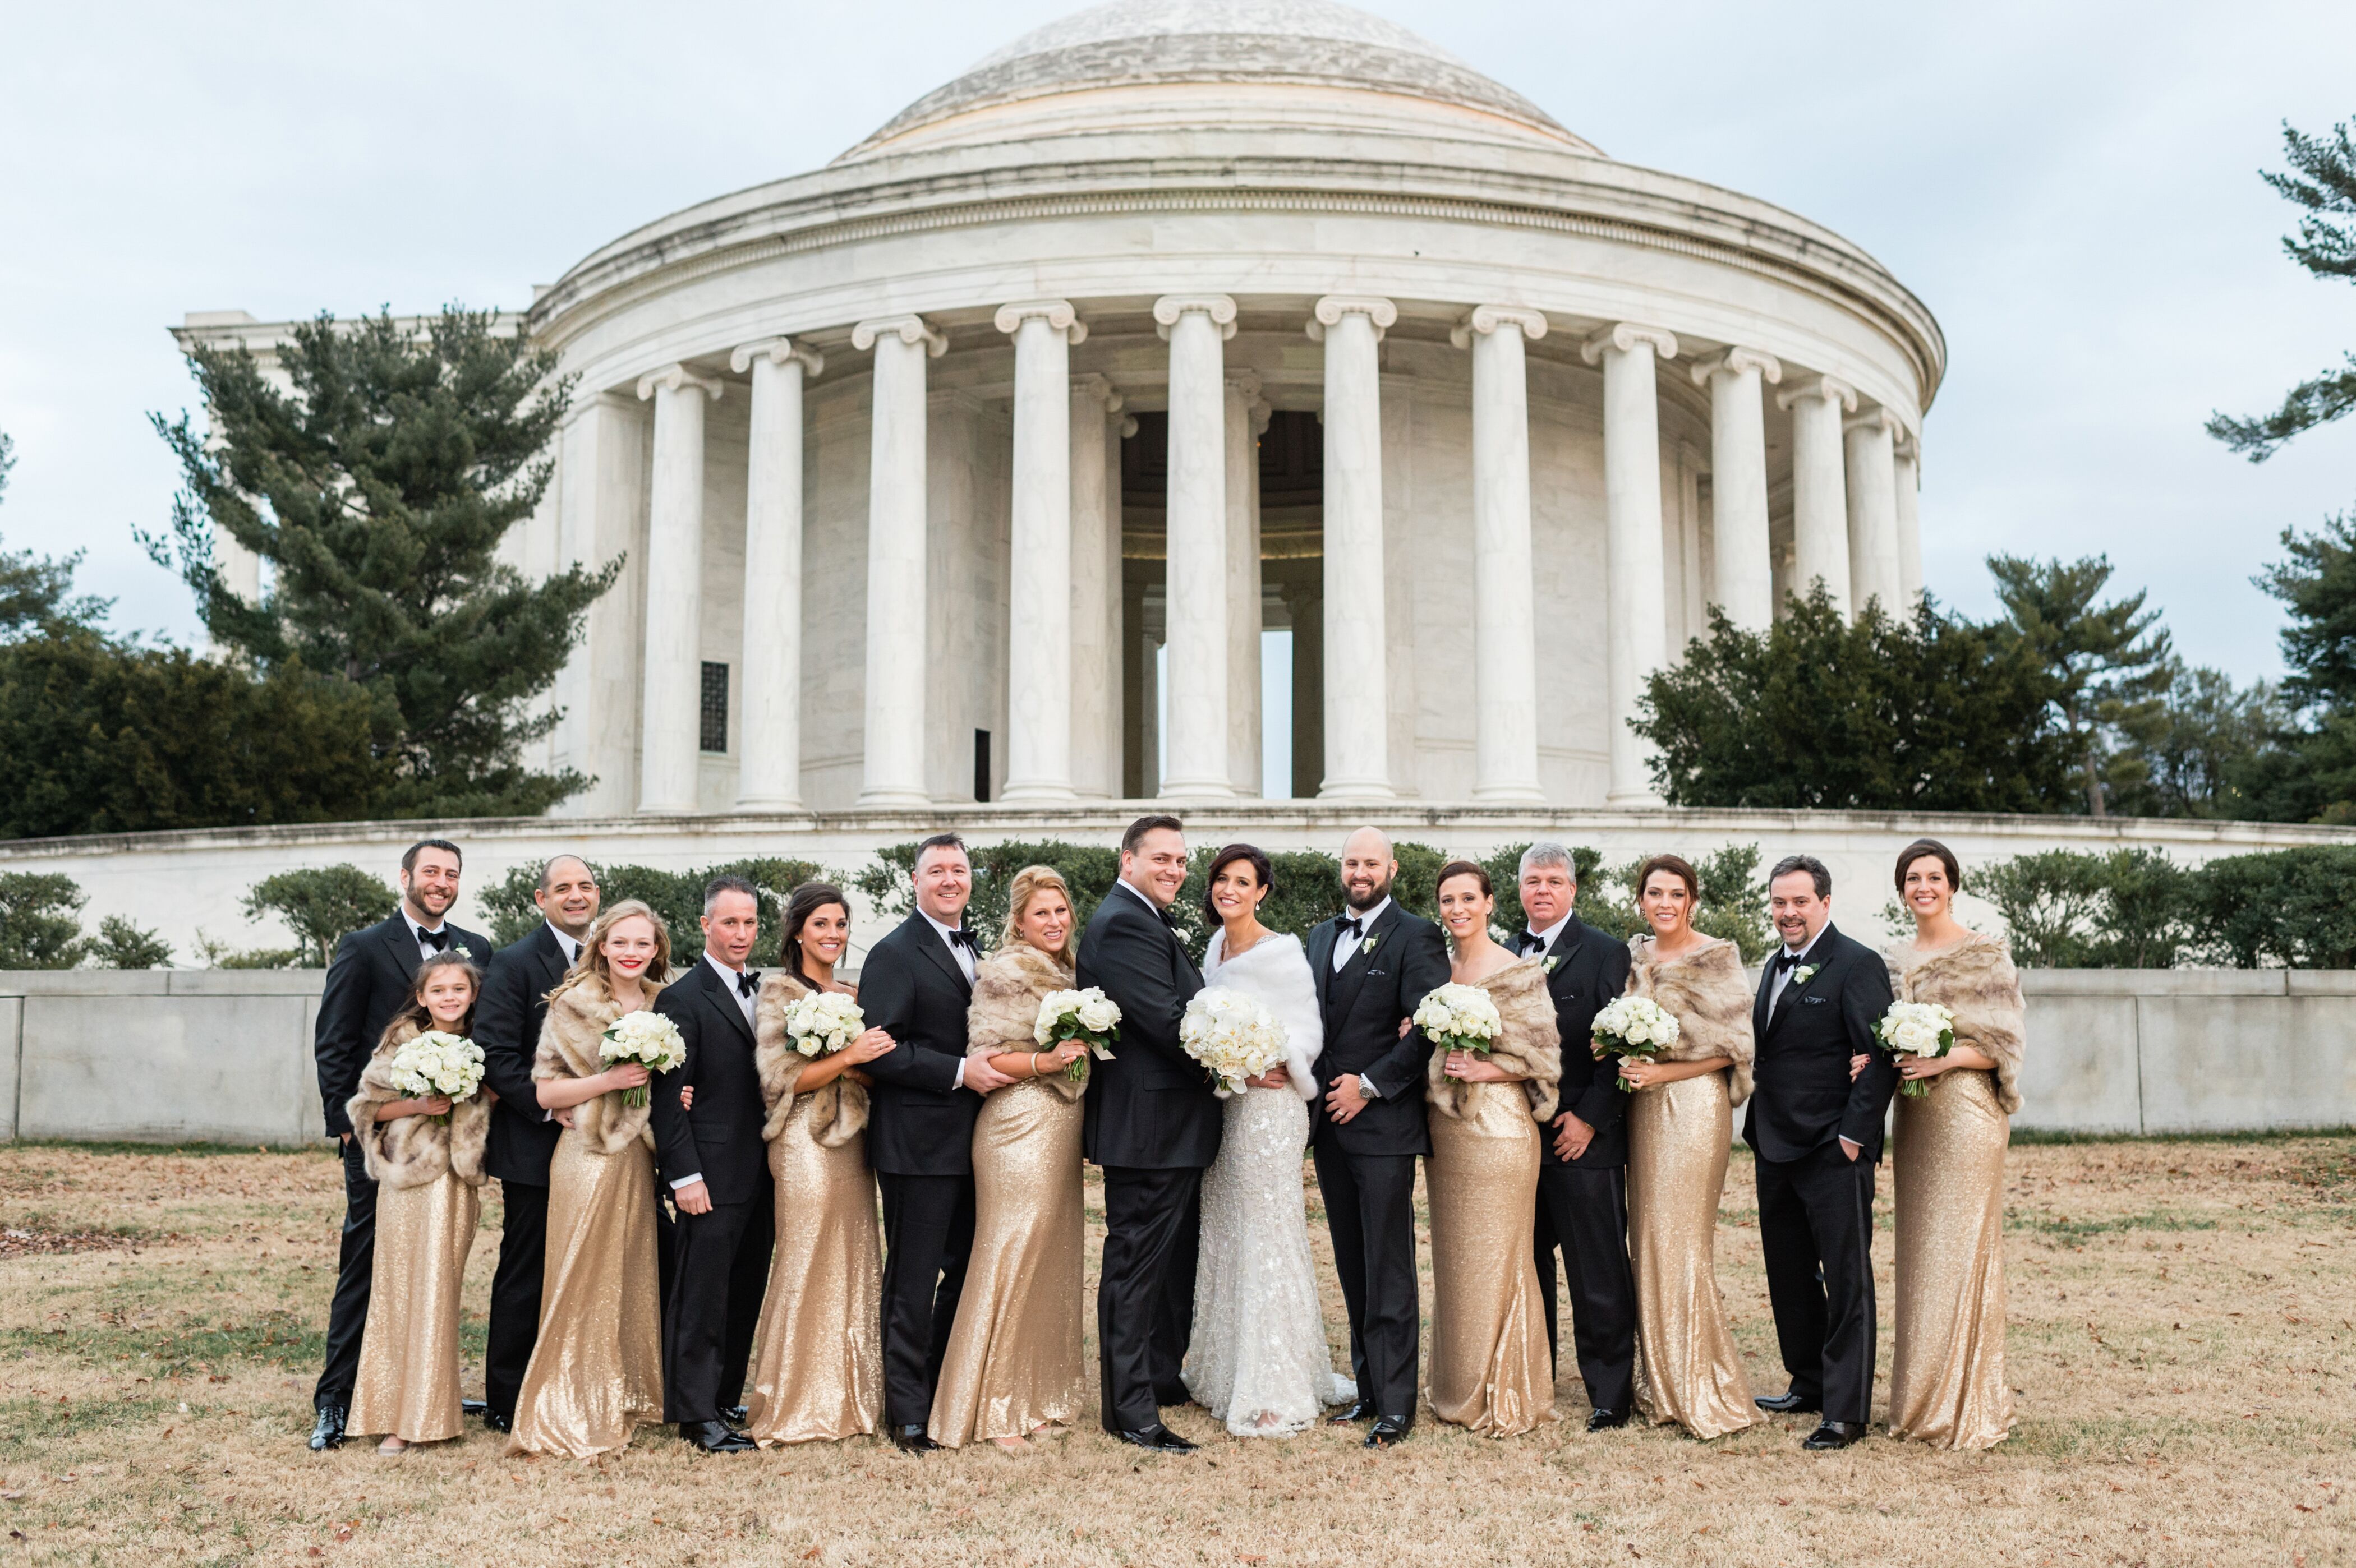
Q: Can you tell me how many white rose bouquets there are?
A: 8